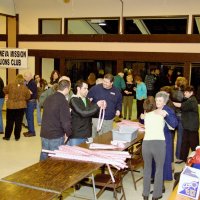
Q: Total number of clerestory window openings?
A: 4